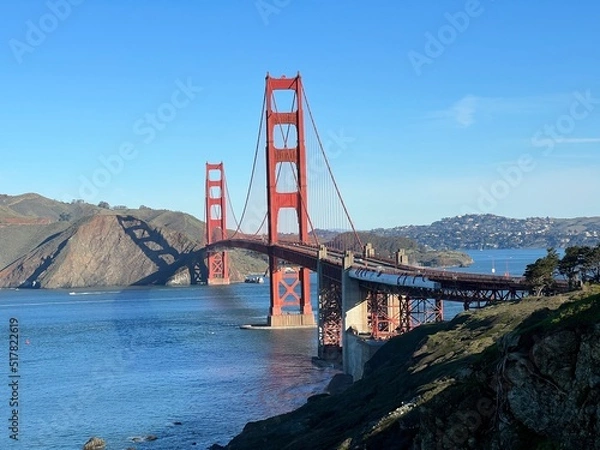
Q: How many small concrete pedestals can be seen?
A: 4